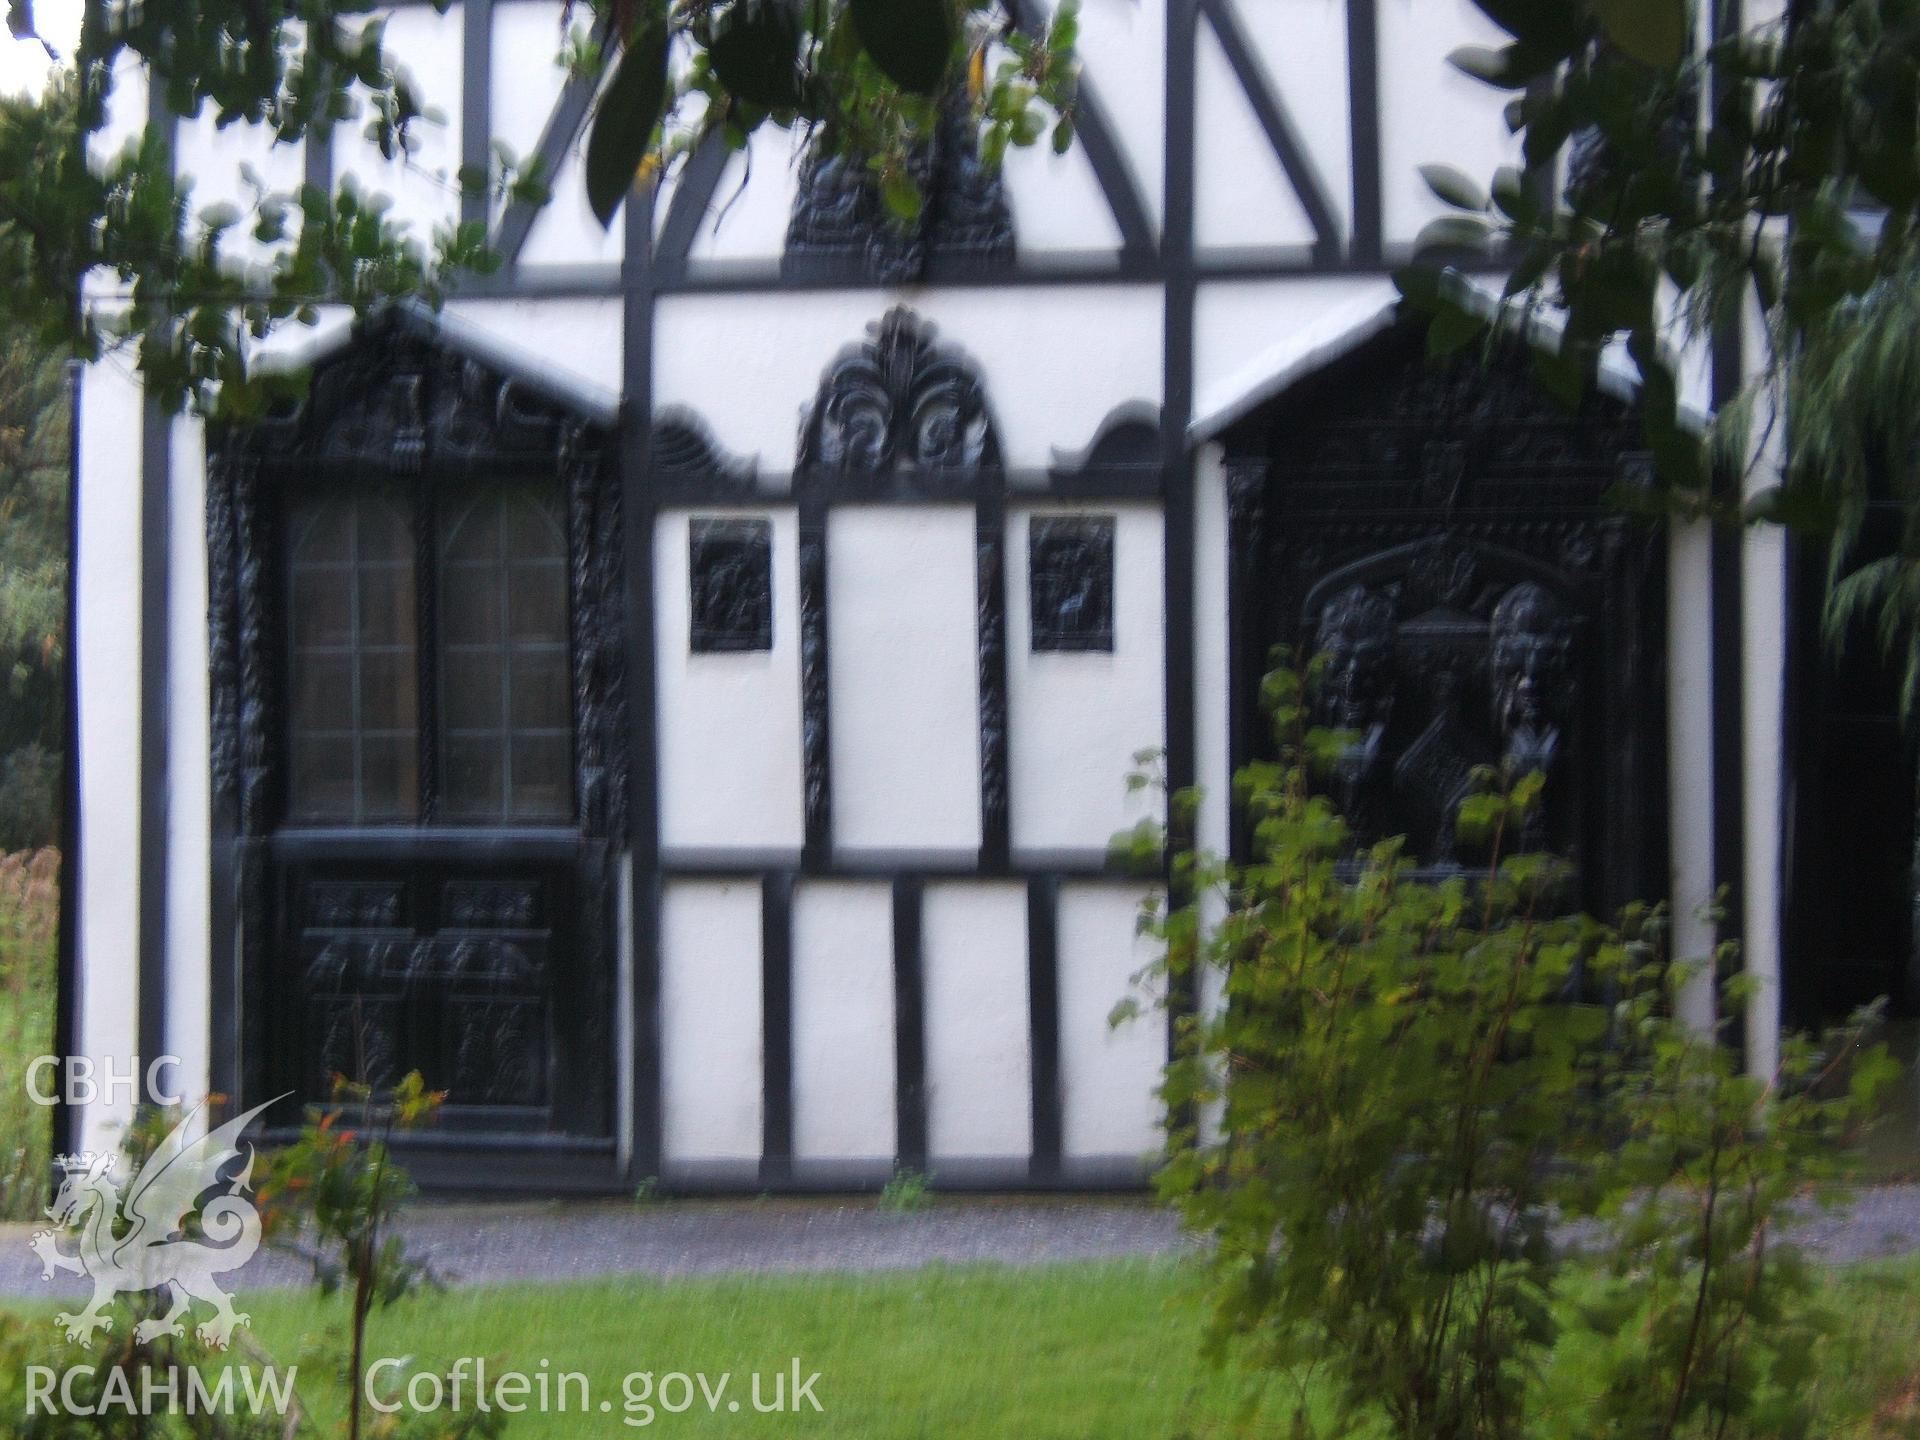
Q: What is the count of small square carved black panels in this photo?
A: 2